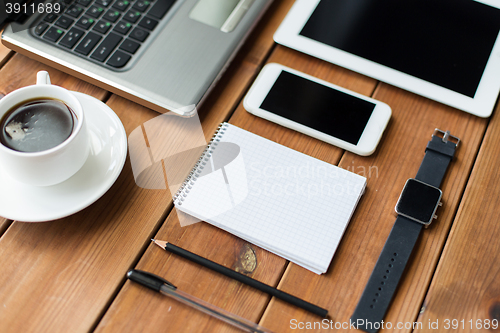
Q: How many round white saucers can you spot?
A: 1